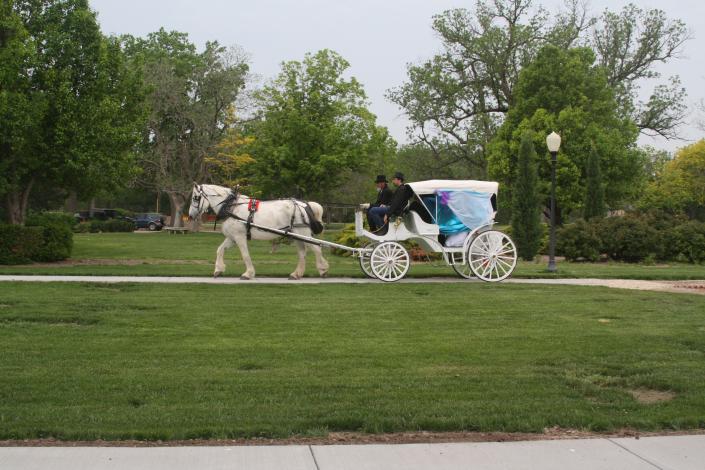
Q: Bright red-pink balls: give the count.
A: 0